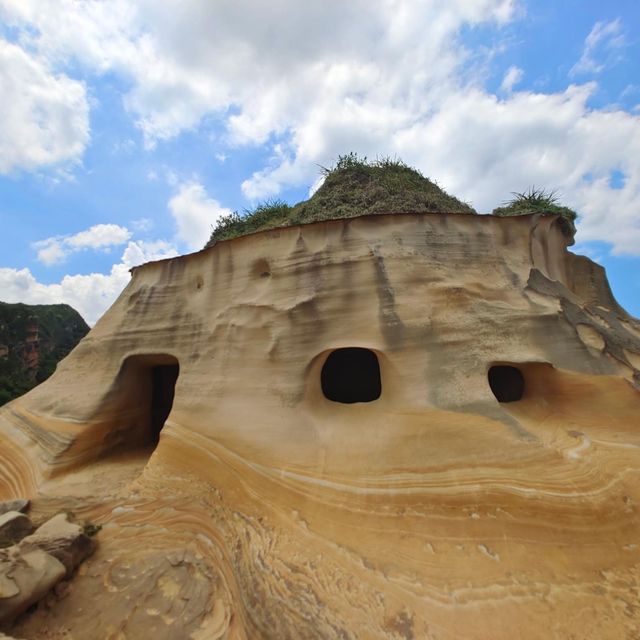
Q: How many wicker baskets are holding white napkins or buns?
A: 0